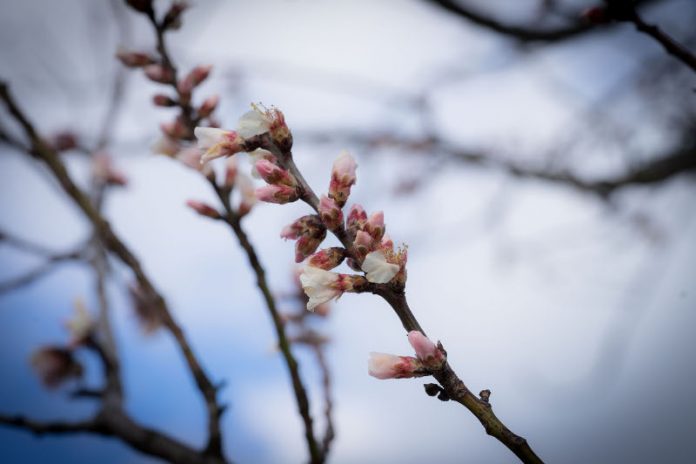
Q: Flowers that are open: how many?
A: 4